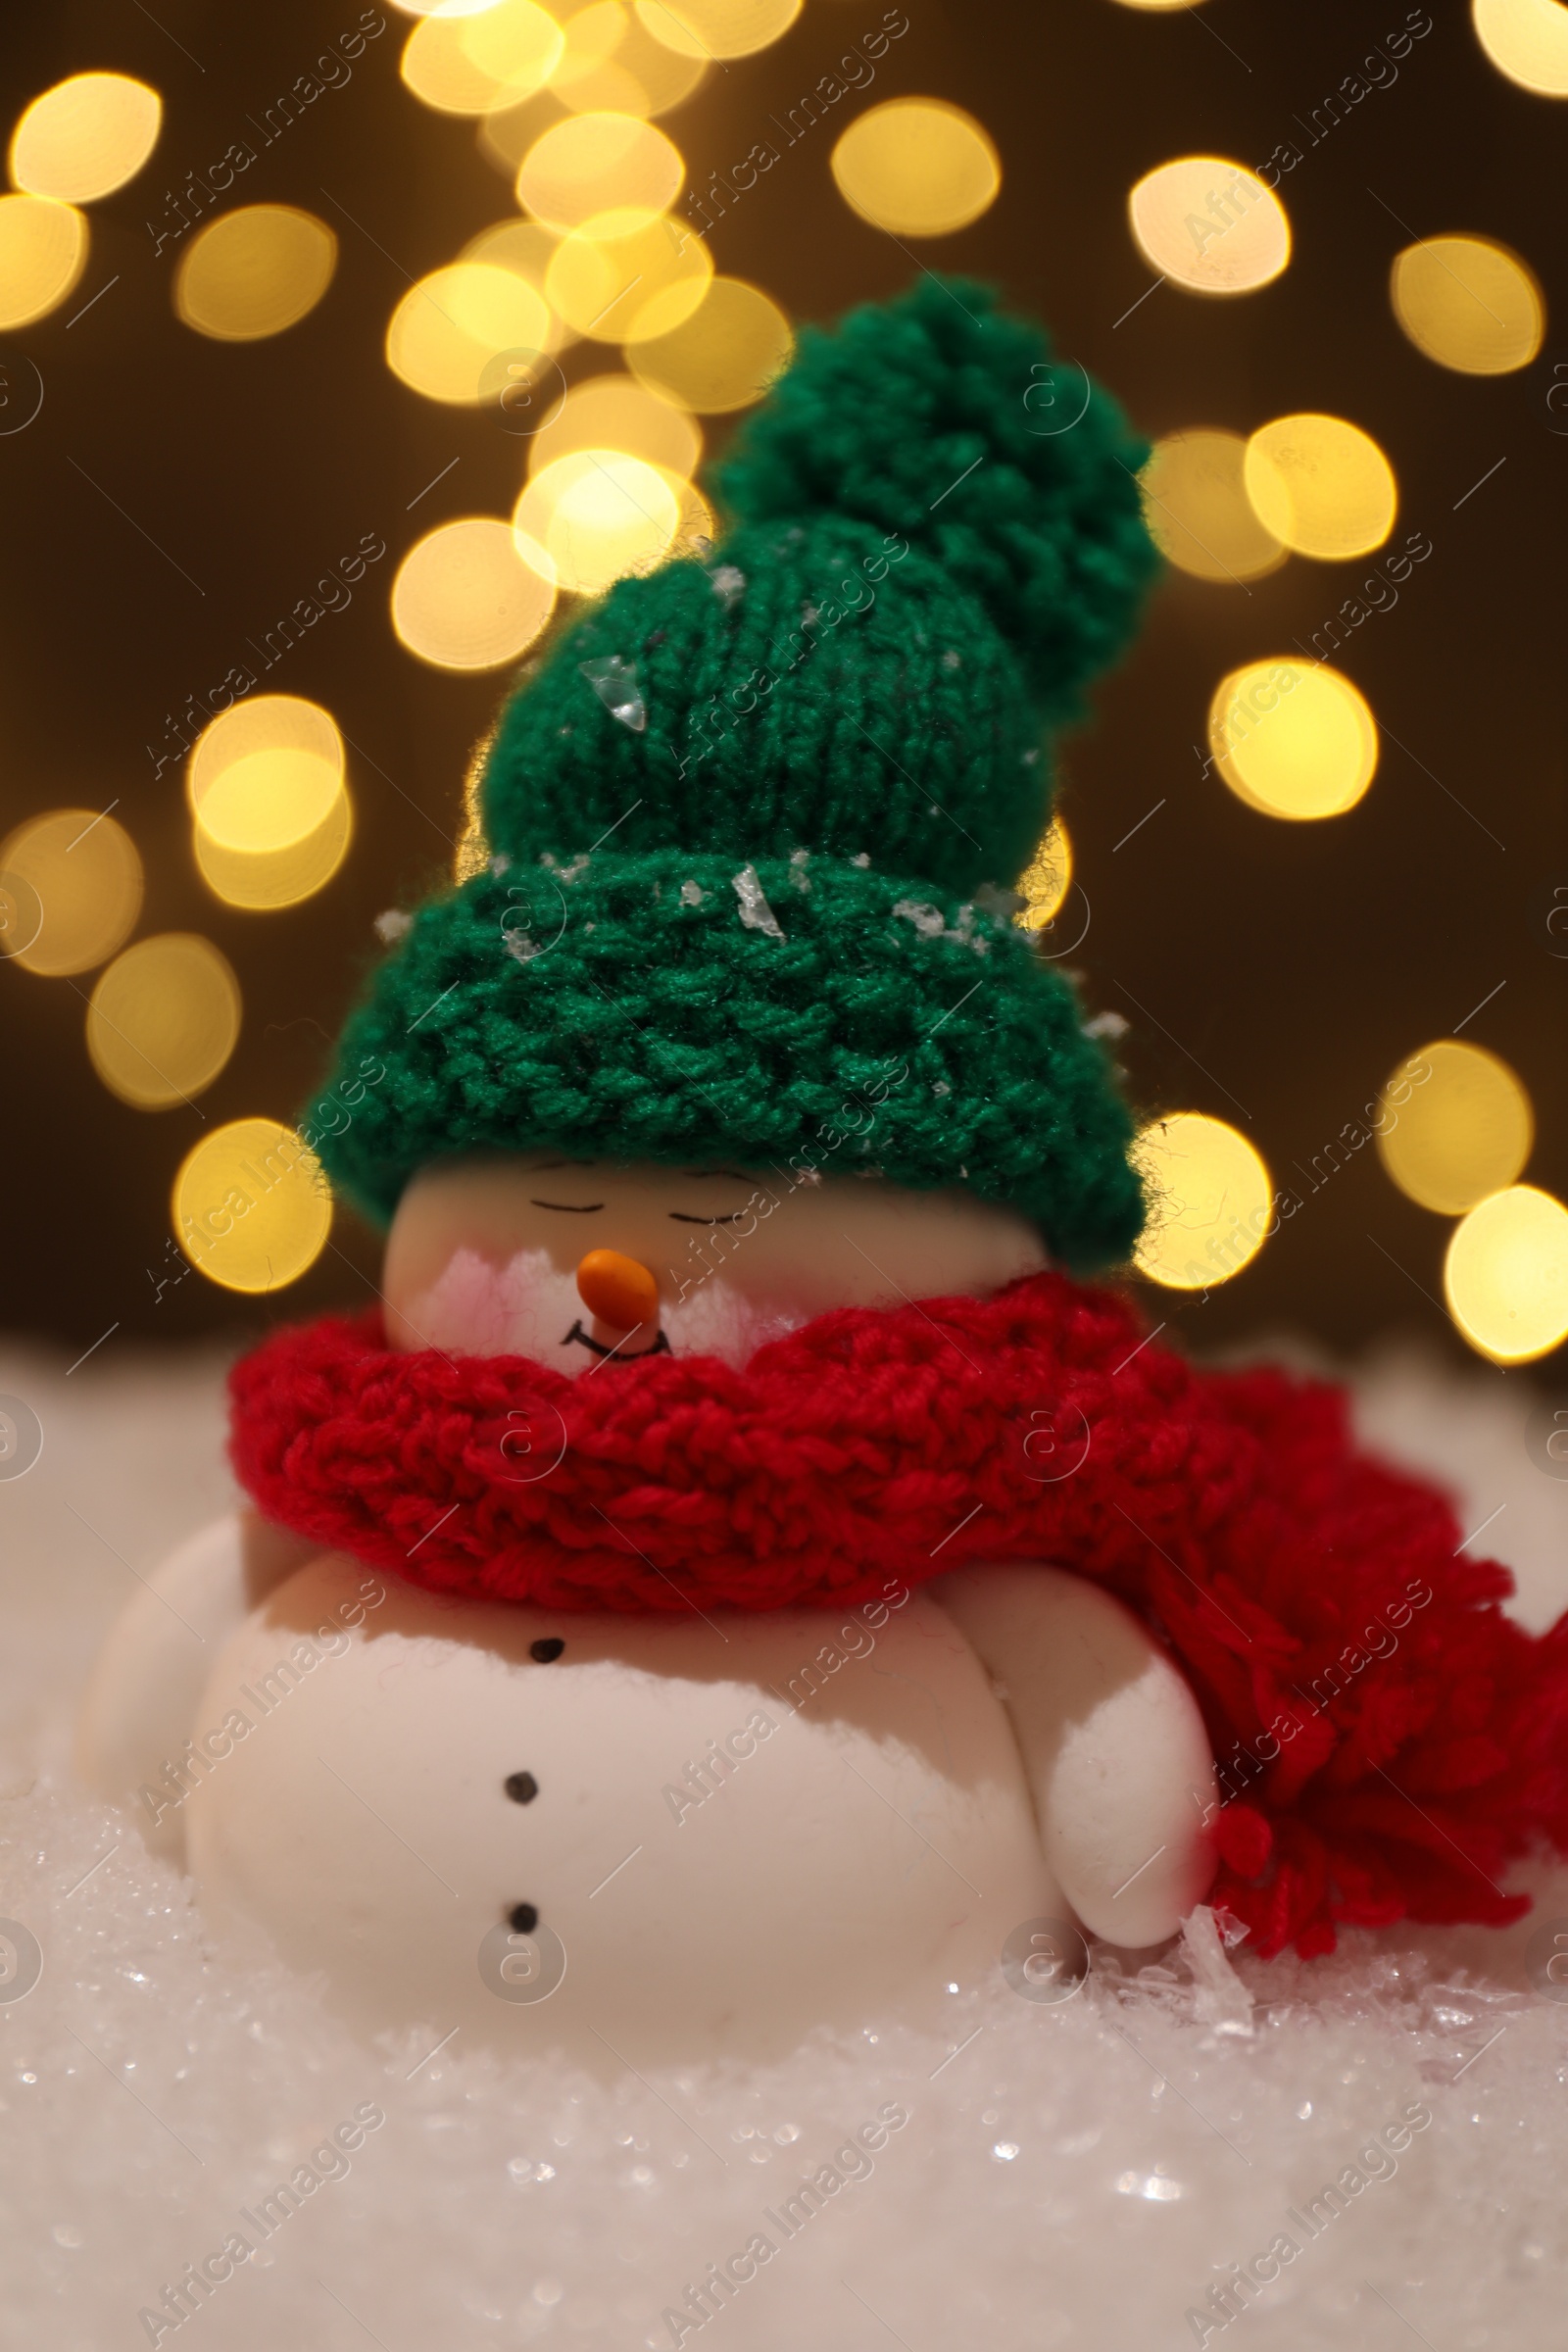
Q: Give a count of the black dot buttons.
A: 3